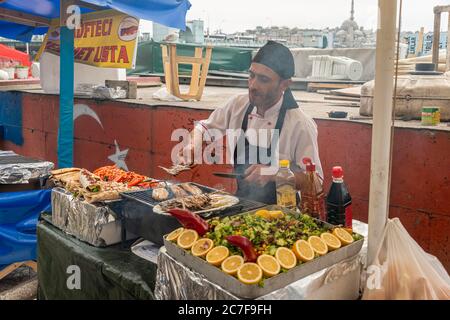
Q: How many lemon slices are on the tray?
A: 12